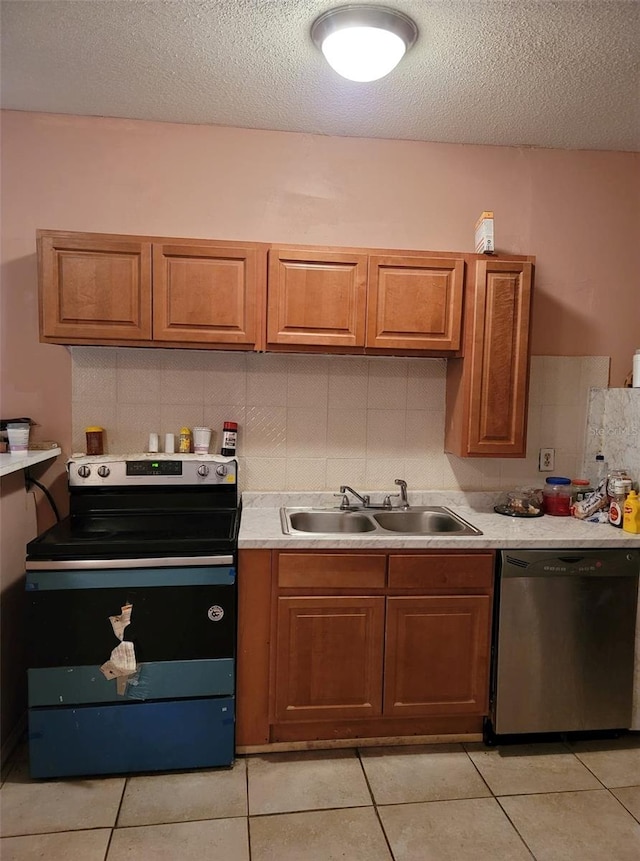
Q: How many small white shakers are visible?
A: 2